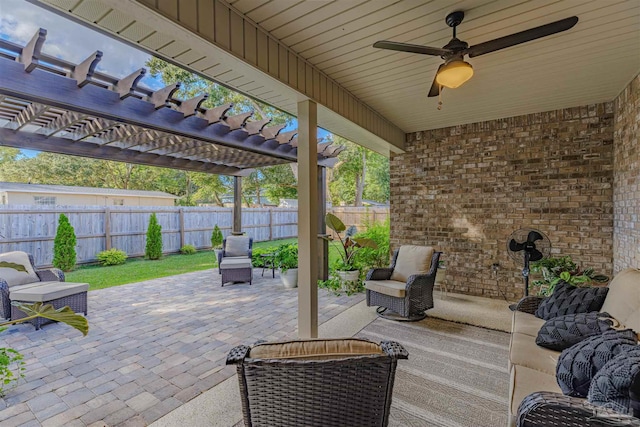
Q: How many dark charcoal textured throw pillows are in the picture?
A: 4